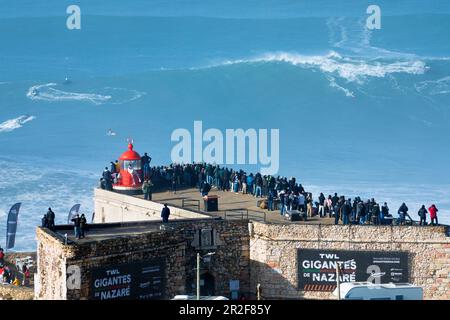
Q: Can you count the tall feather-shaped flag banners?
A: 2